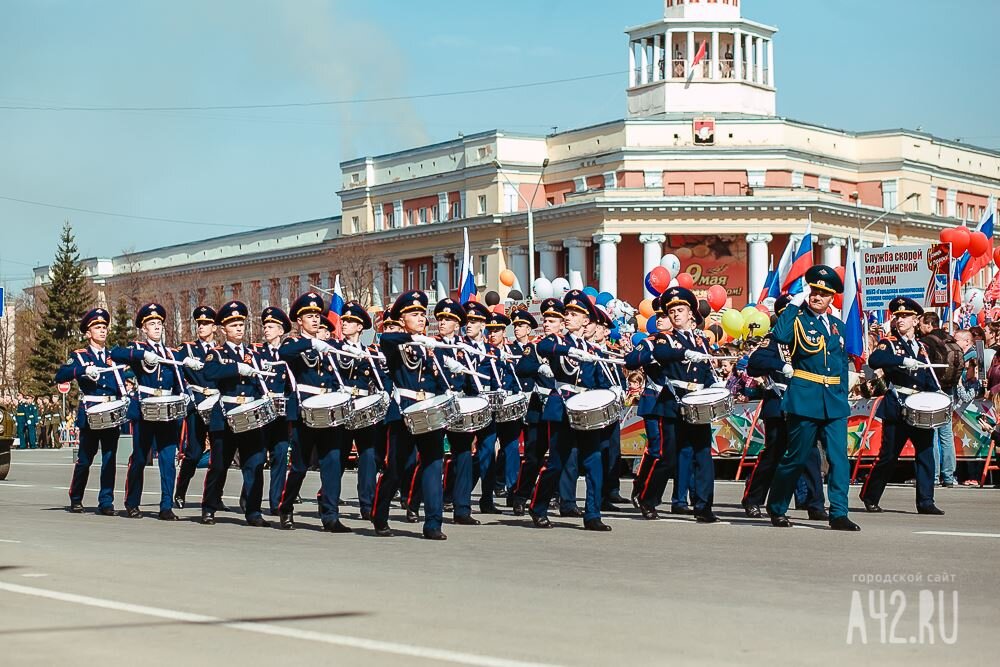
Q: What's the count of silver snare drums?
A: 14